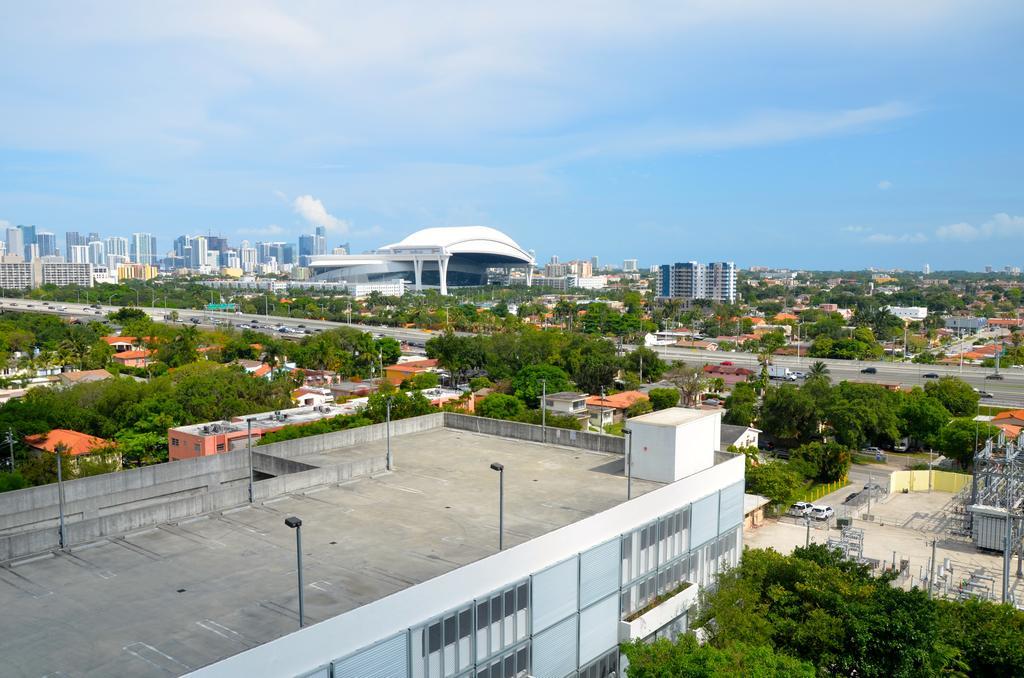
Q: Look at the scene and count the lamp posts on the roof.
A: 7